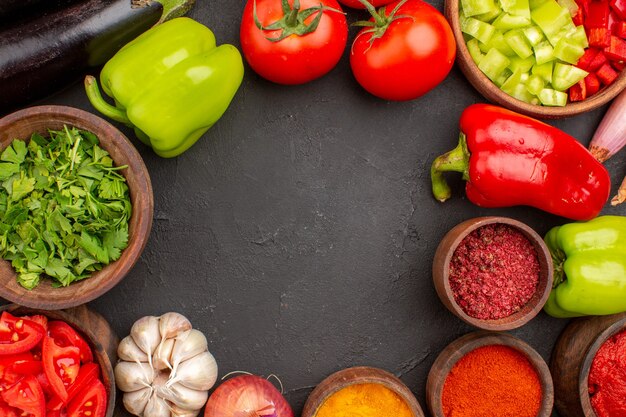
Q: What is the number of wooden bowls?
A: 7